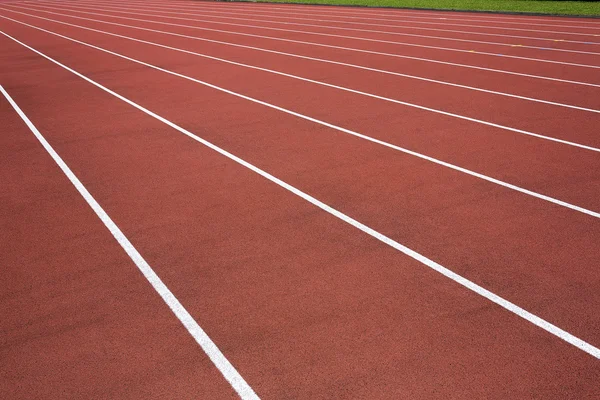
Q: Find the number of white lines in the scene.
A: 12